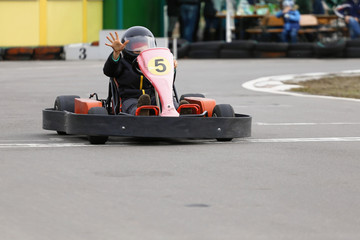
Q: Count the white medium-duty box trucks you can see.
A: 0